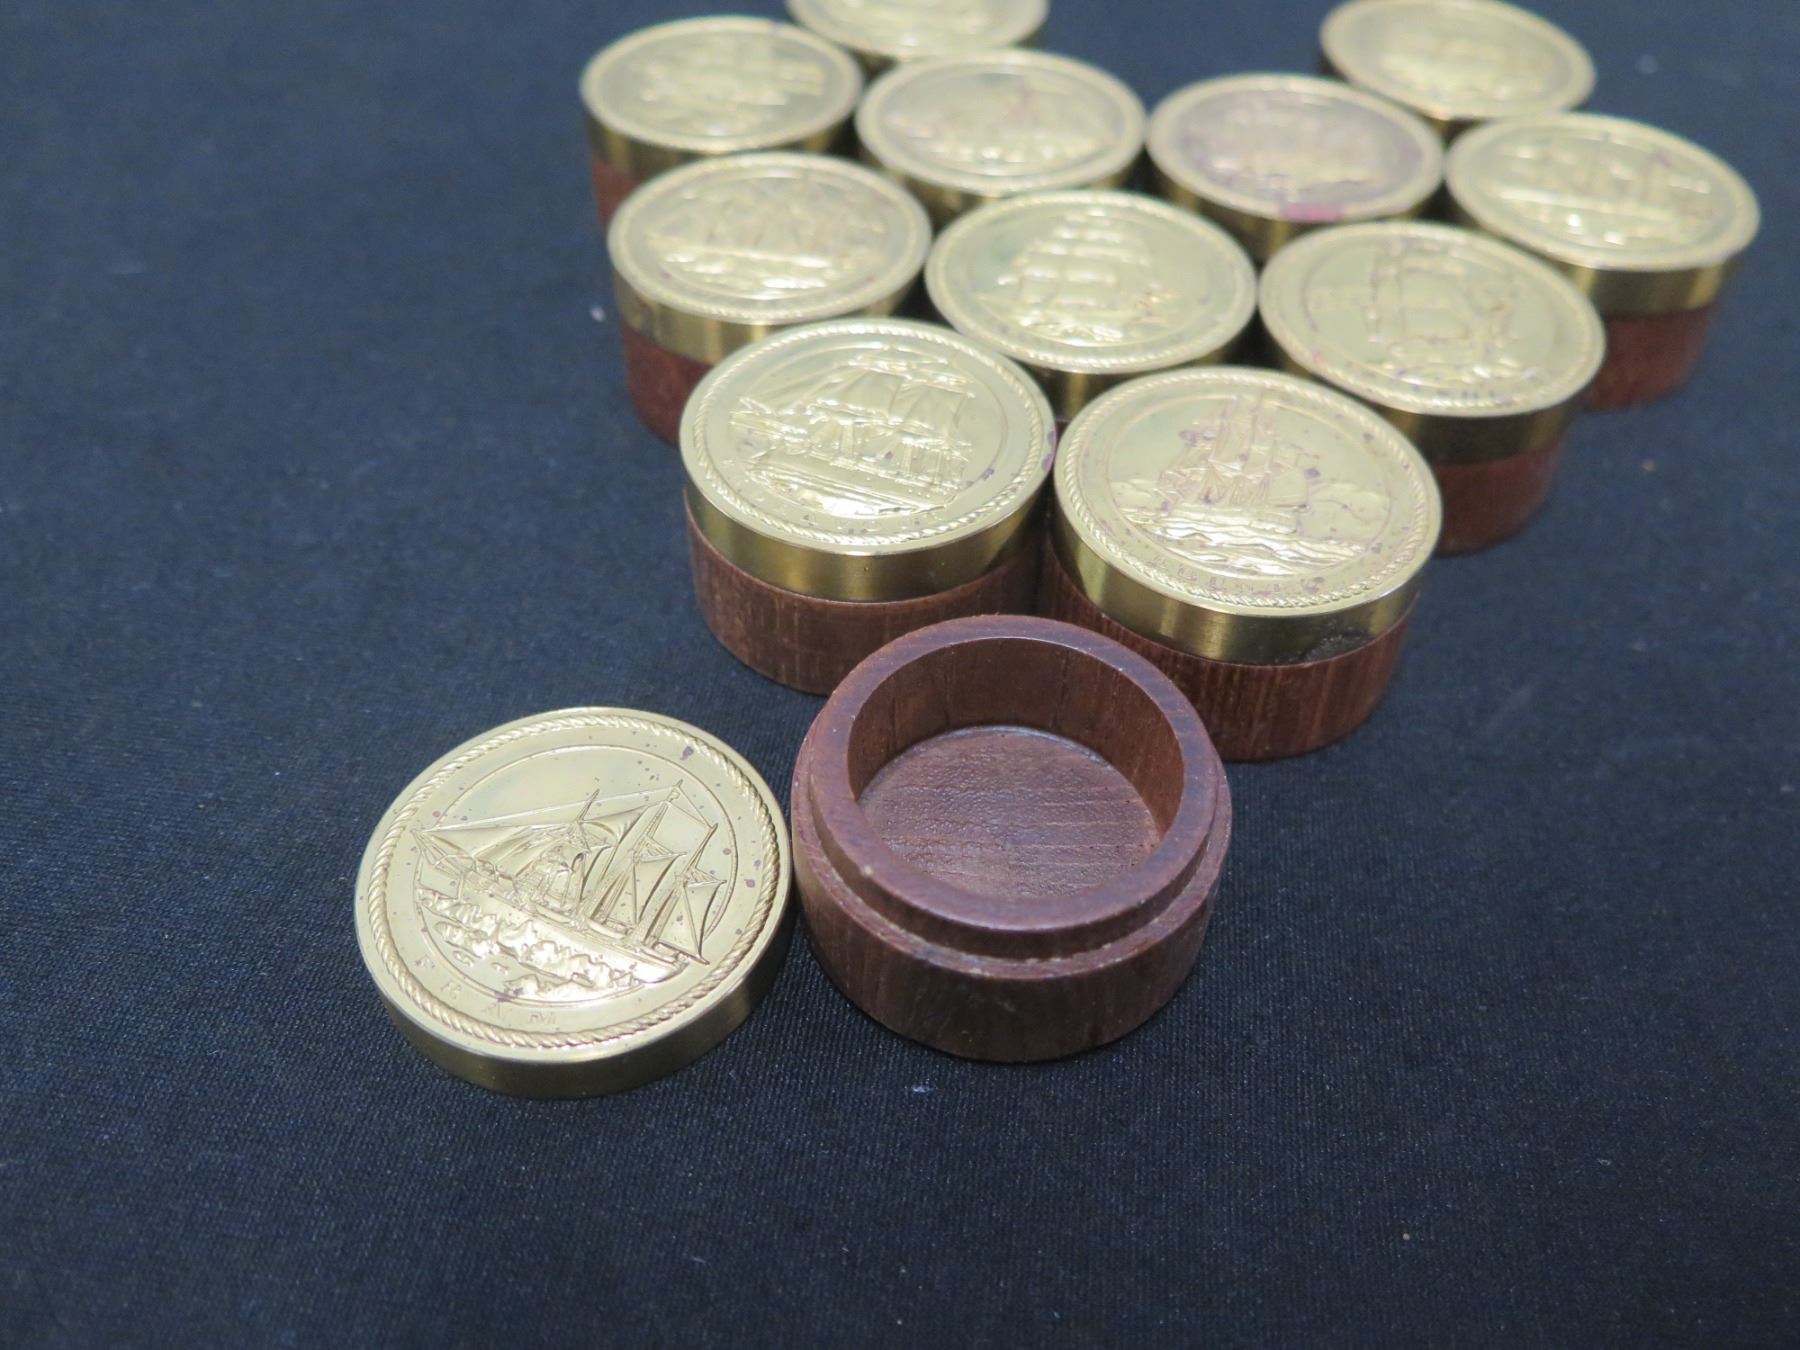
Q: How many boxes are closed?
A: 11